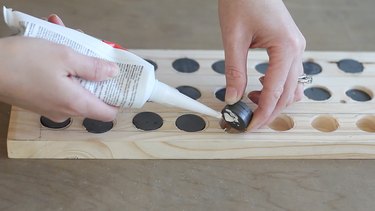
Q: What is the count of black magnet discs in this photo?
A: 15